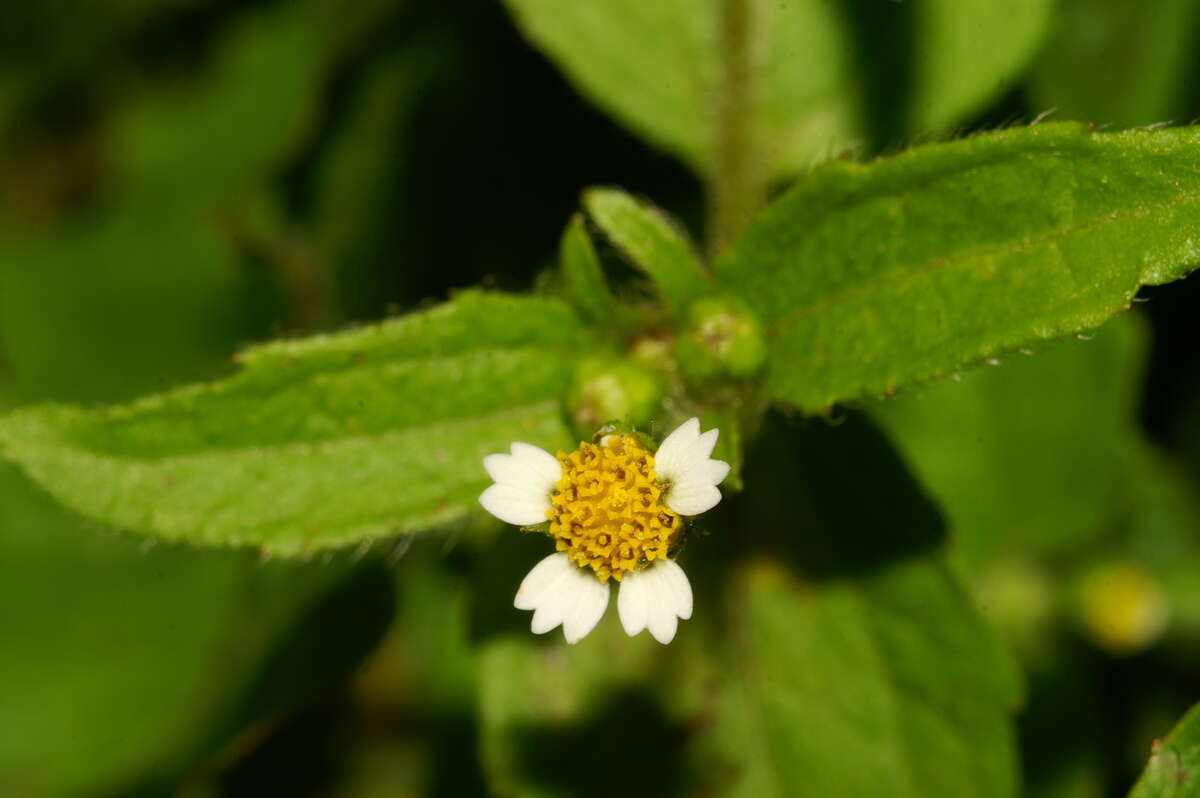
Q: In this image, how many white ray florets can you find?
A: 4